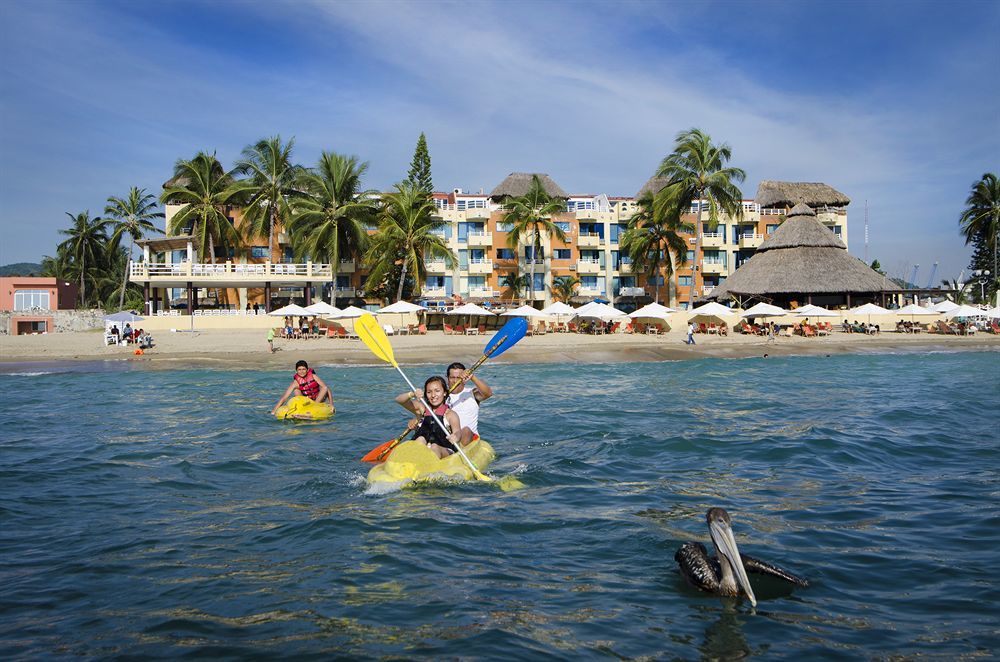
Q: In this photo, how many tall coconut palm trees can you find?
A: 10